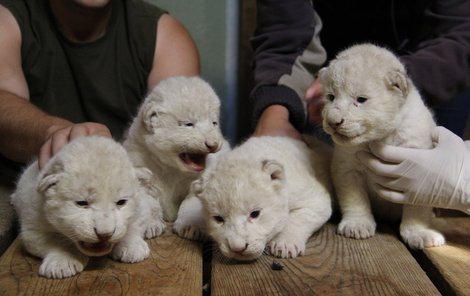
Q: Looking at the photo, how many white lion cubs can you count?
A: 4